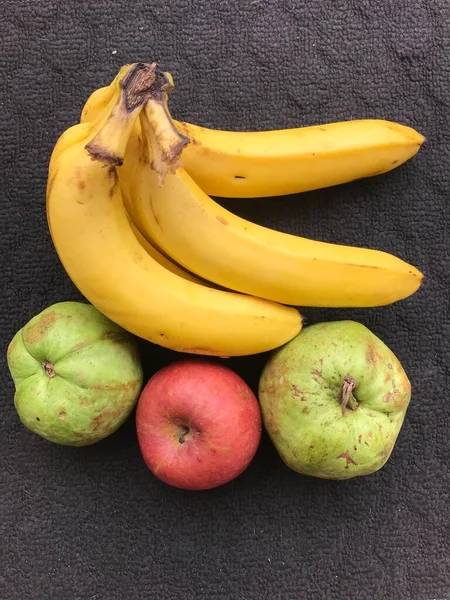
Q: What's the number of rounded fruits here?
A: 3